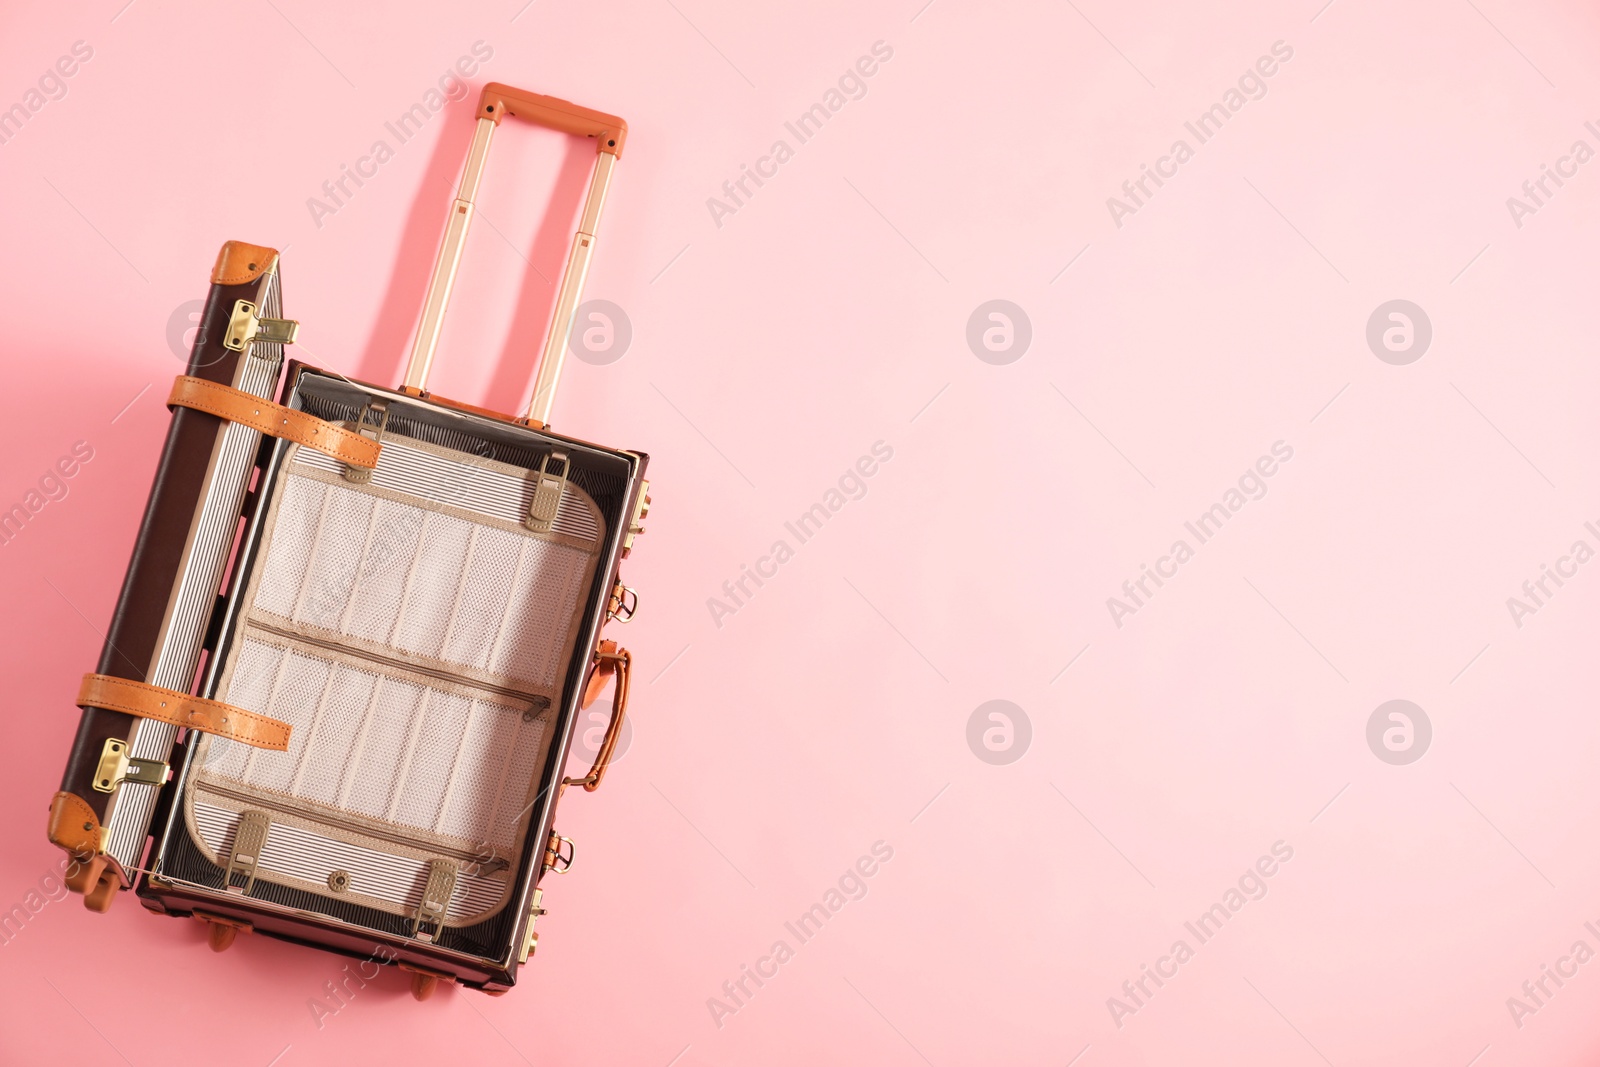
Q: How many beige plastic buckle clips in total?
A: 4